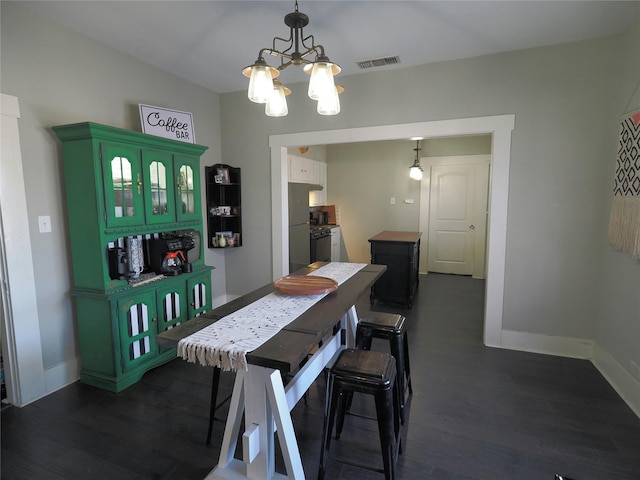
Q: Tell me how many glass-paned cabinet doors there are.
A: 3